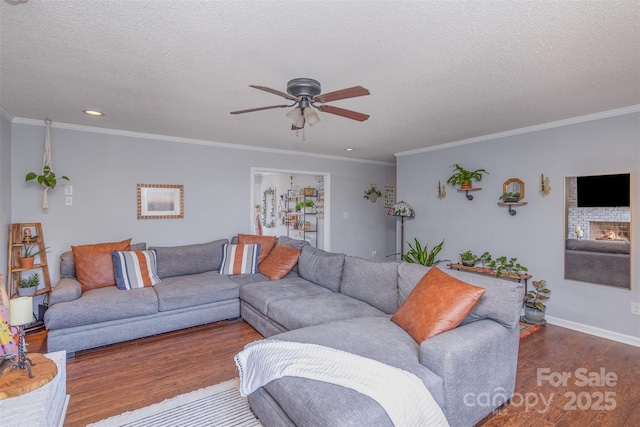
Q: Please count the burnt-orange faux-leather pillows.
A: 4